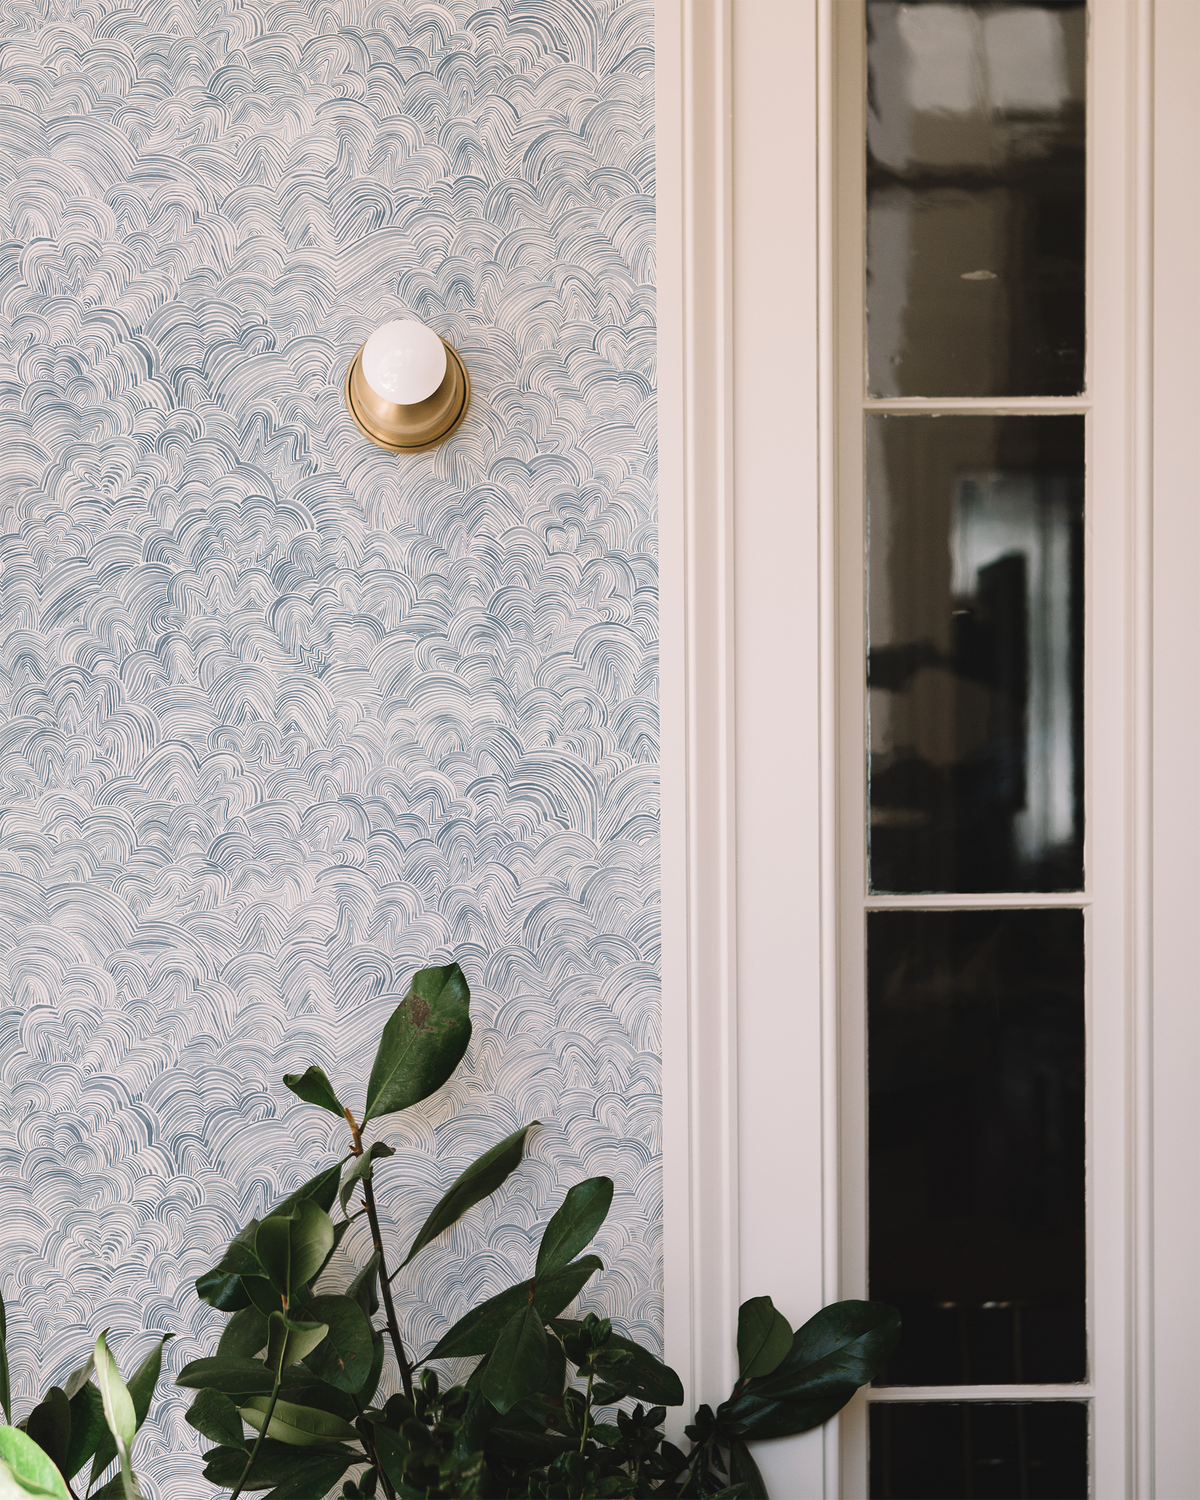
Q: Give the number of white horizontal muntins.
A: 3